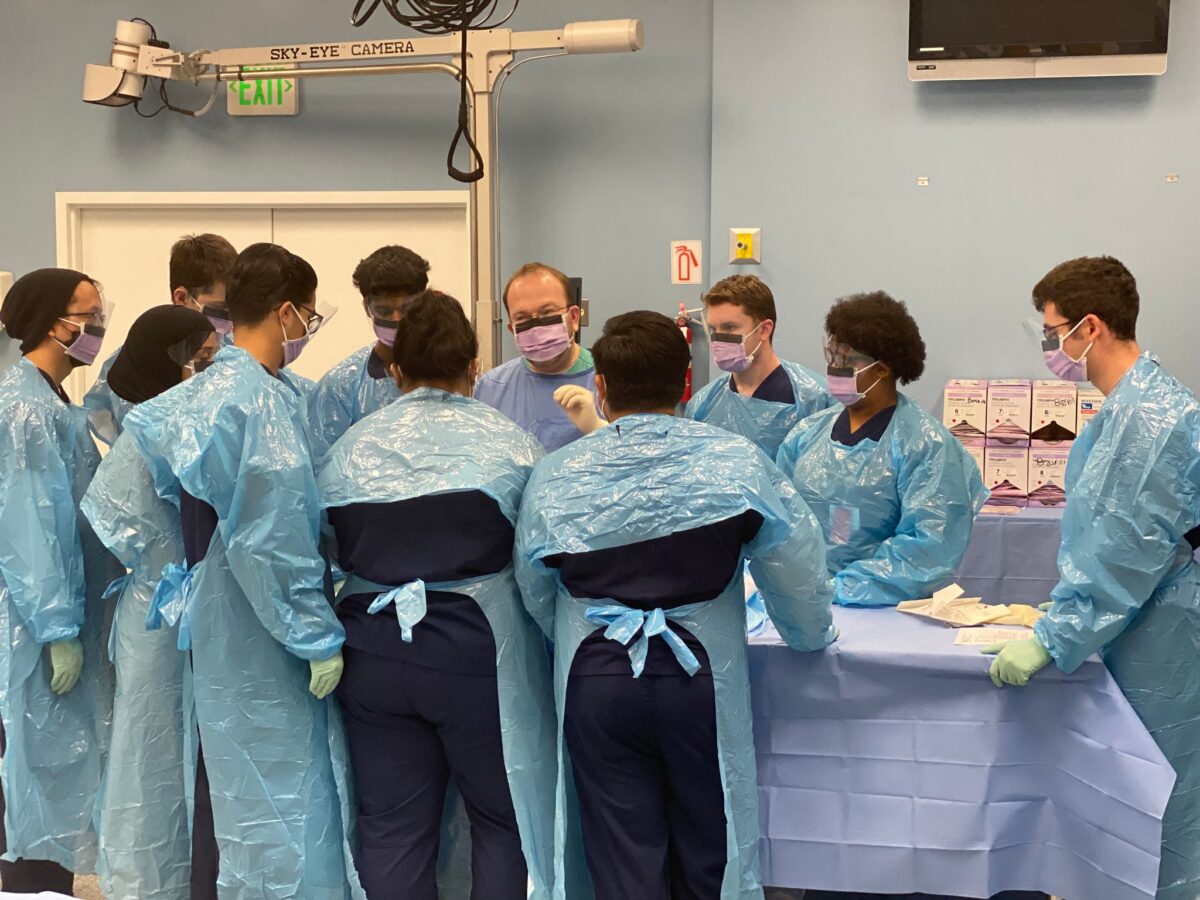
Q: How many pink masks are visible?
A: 8